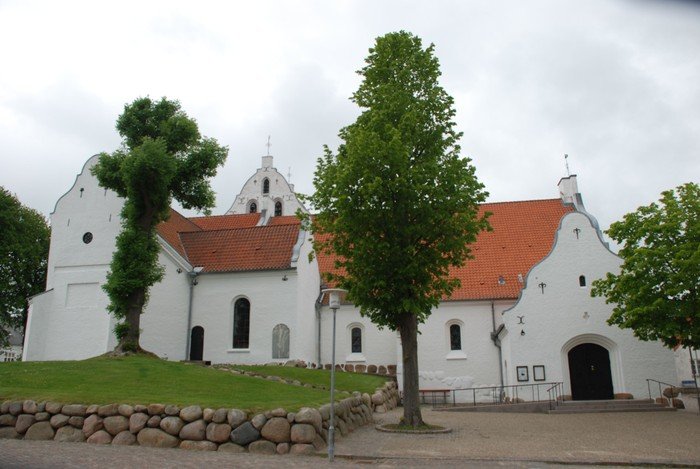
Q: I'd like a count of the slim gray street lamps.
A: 1